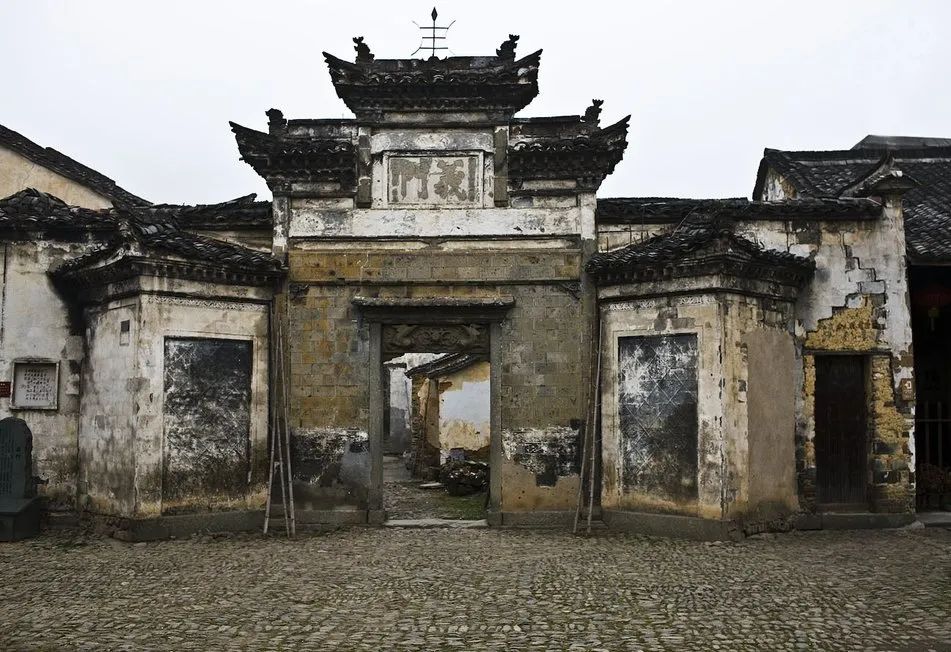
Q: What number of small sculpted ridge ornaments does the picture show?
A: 4